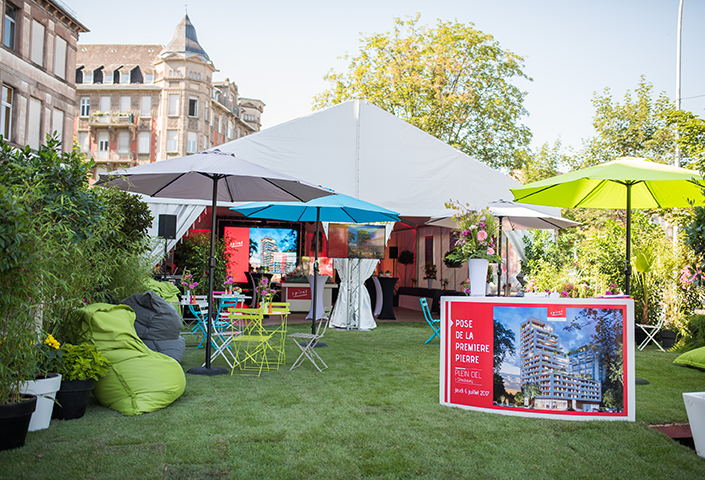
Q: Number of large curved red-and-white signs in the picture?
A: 1